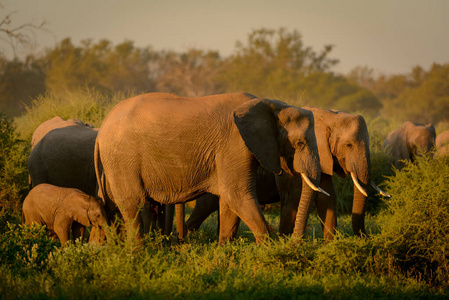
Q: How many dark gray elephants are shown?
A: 1